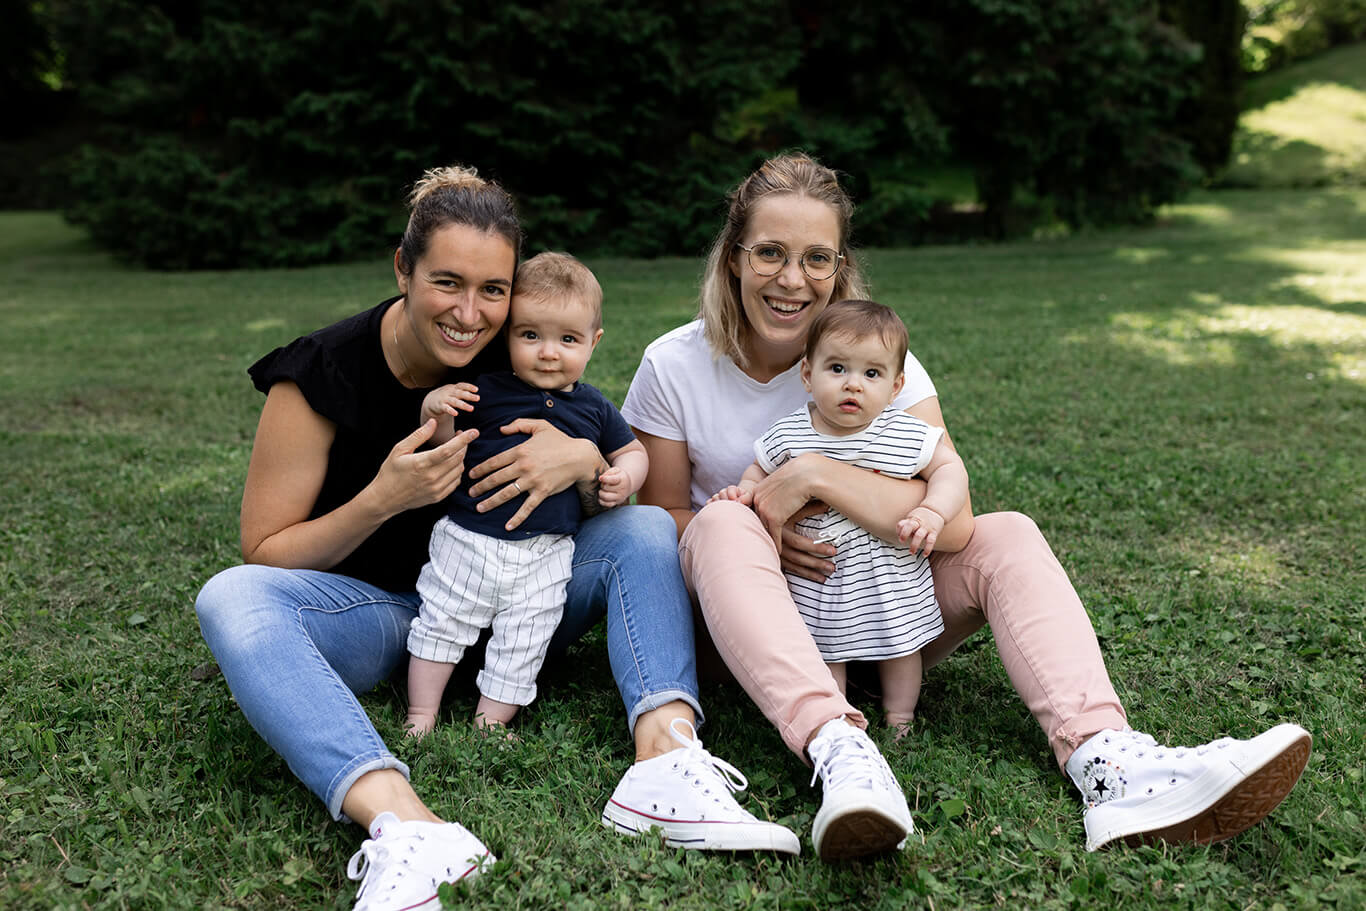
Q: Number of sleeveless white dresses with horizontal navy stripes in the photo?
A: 1